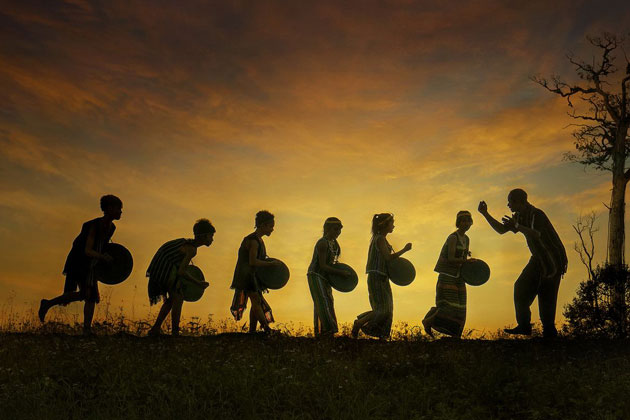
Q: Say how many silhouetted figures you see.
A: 7